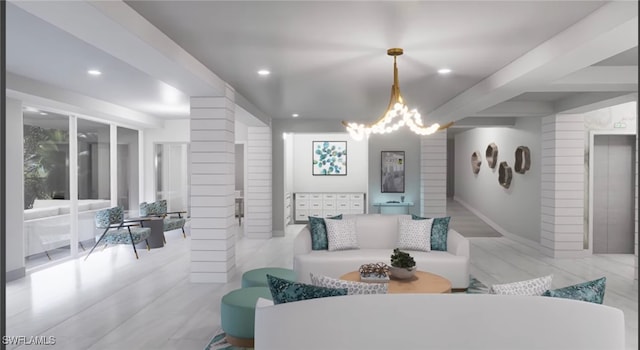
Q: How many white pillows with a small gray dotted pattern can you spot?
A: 4